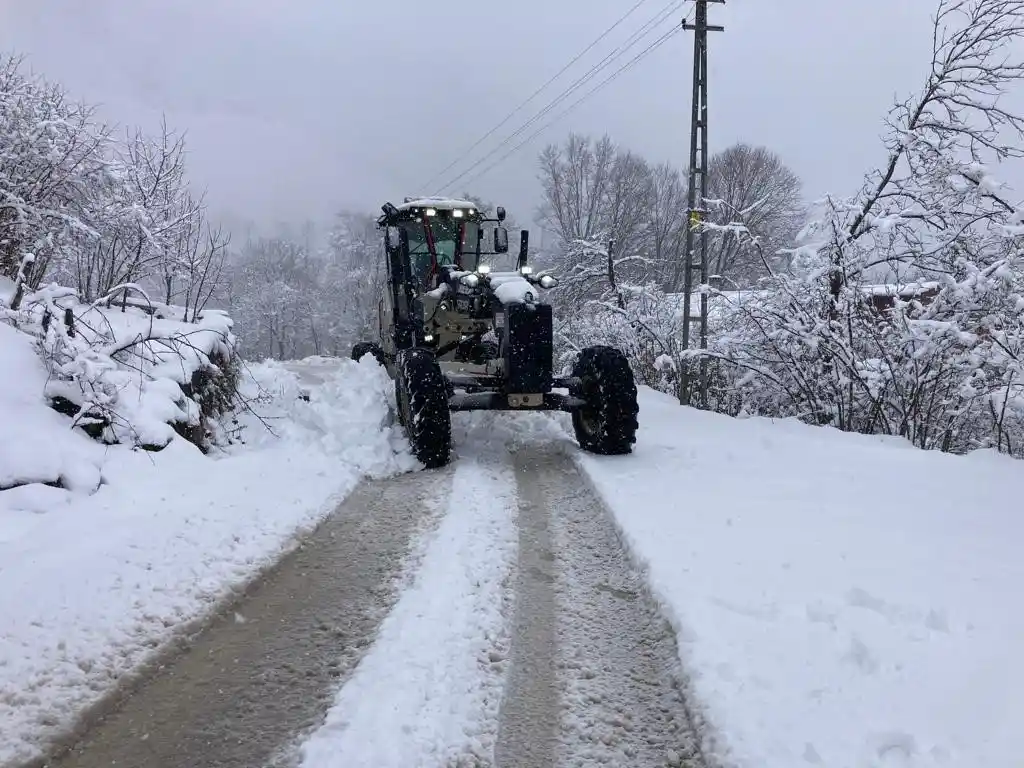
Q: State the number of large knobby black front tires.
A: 2